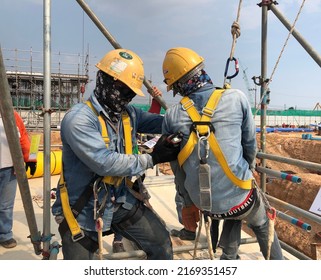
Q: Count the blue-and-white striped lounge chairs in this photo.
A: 0